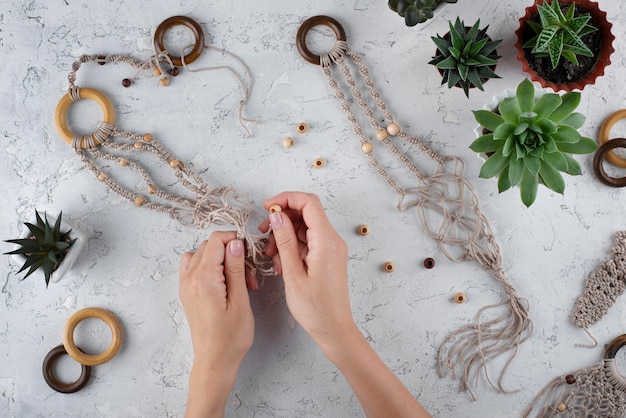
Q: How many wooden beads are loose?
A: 7